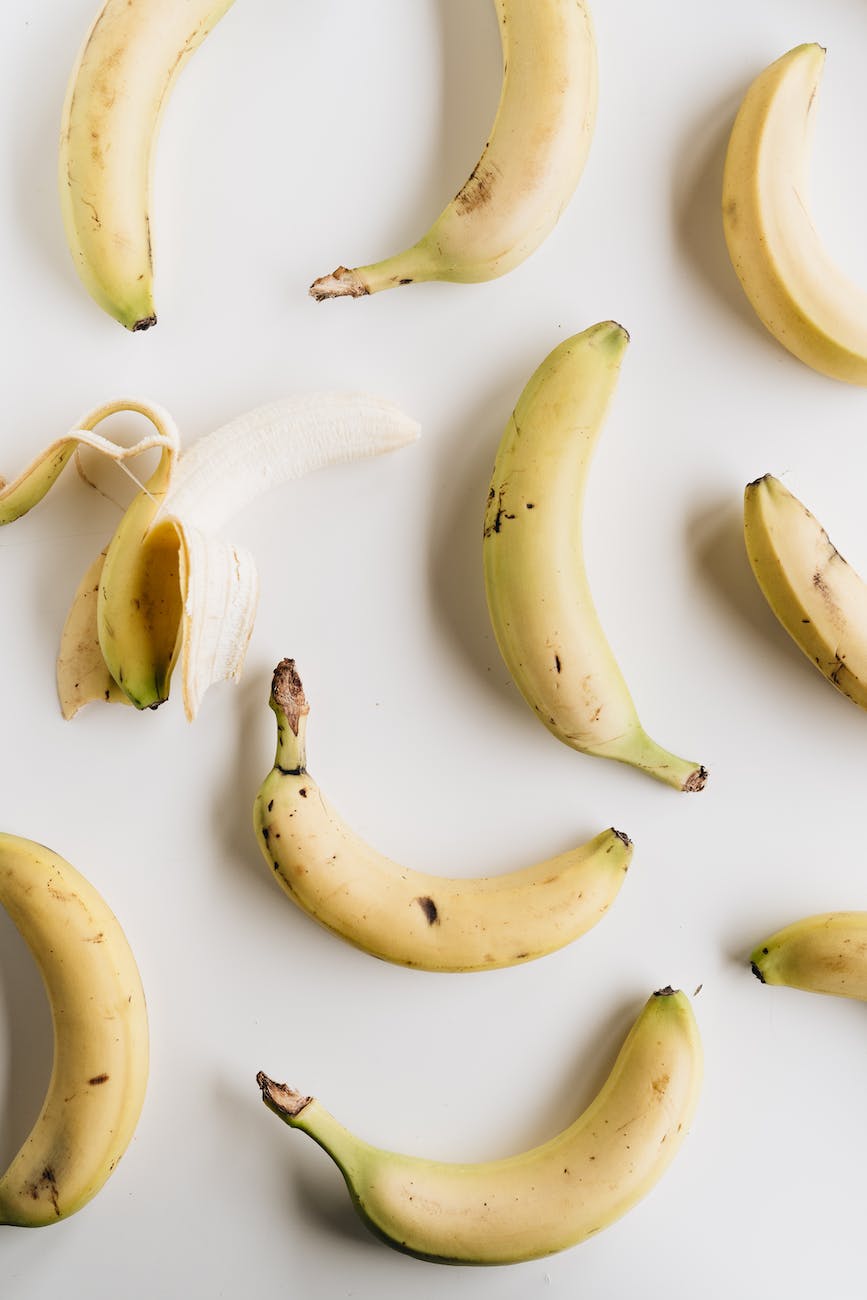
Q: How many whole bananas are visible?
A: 3